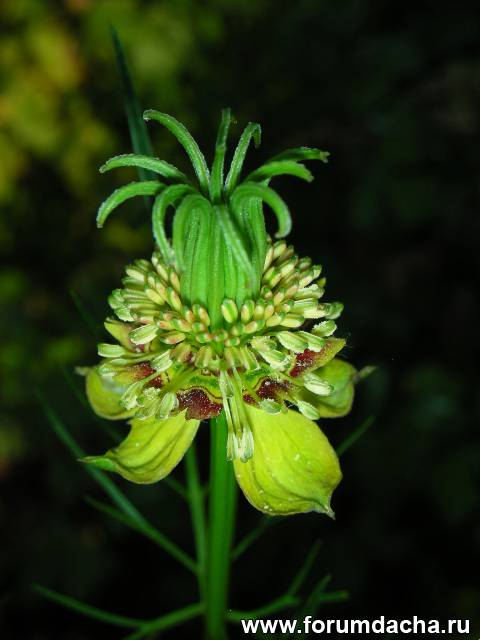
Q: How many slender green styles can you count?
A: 11